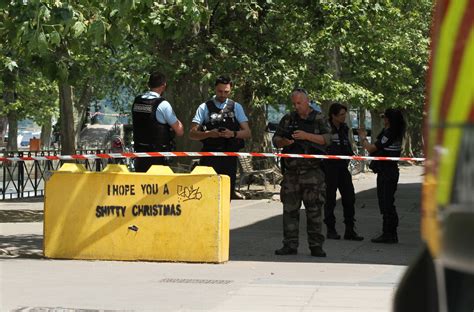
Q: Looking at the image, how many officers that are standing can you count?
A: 5